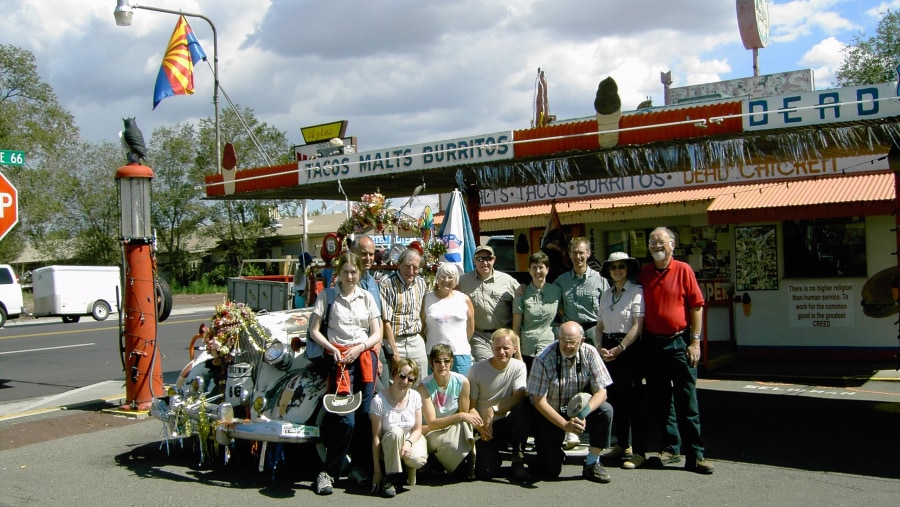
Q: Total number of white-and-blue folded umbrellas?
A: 1